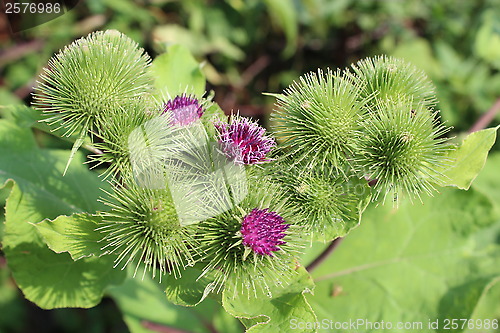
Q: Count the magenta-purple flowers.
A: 3